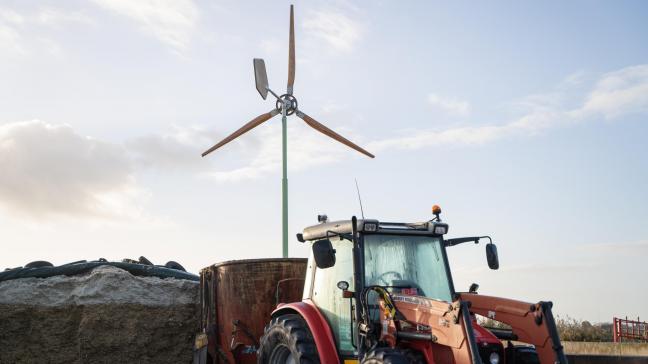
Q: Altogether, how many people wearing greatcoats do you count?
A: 0